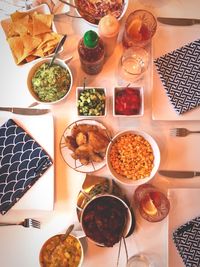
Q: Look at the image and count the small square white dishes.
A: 2